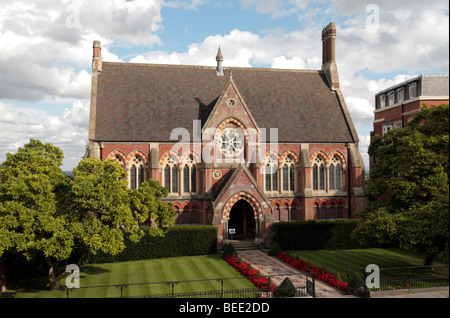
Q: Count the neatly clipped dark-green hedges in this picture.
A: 2